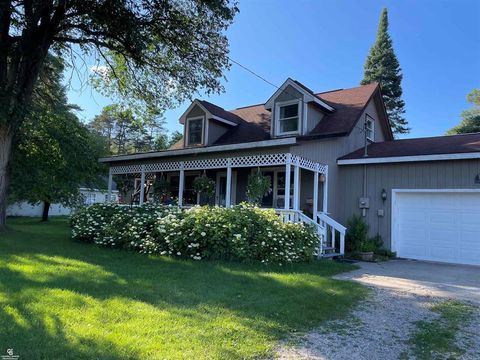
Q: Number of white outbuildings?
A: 1